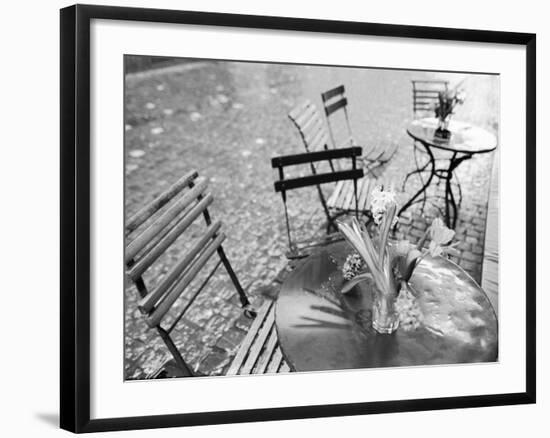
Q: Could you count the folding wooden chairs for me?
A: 5